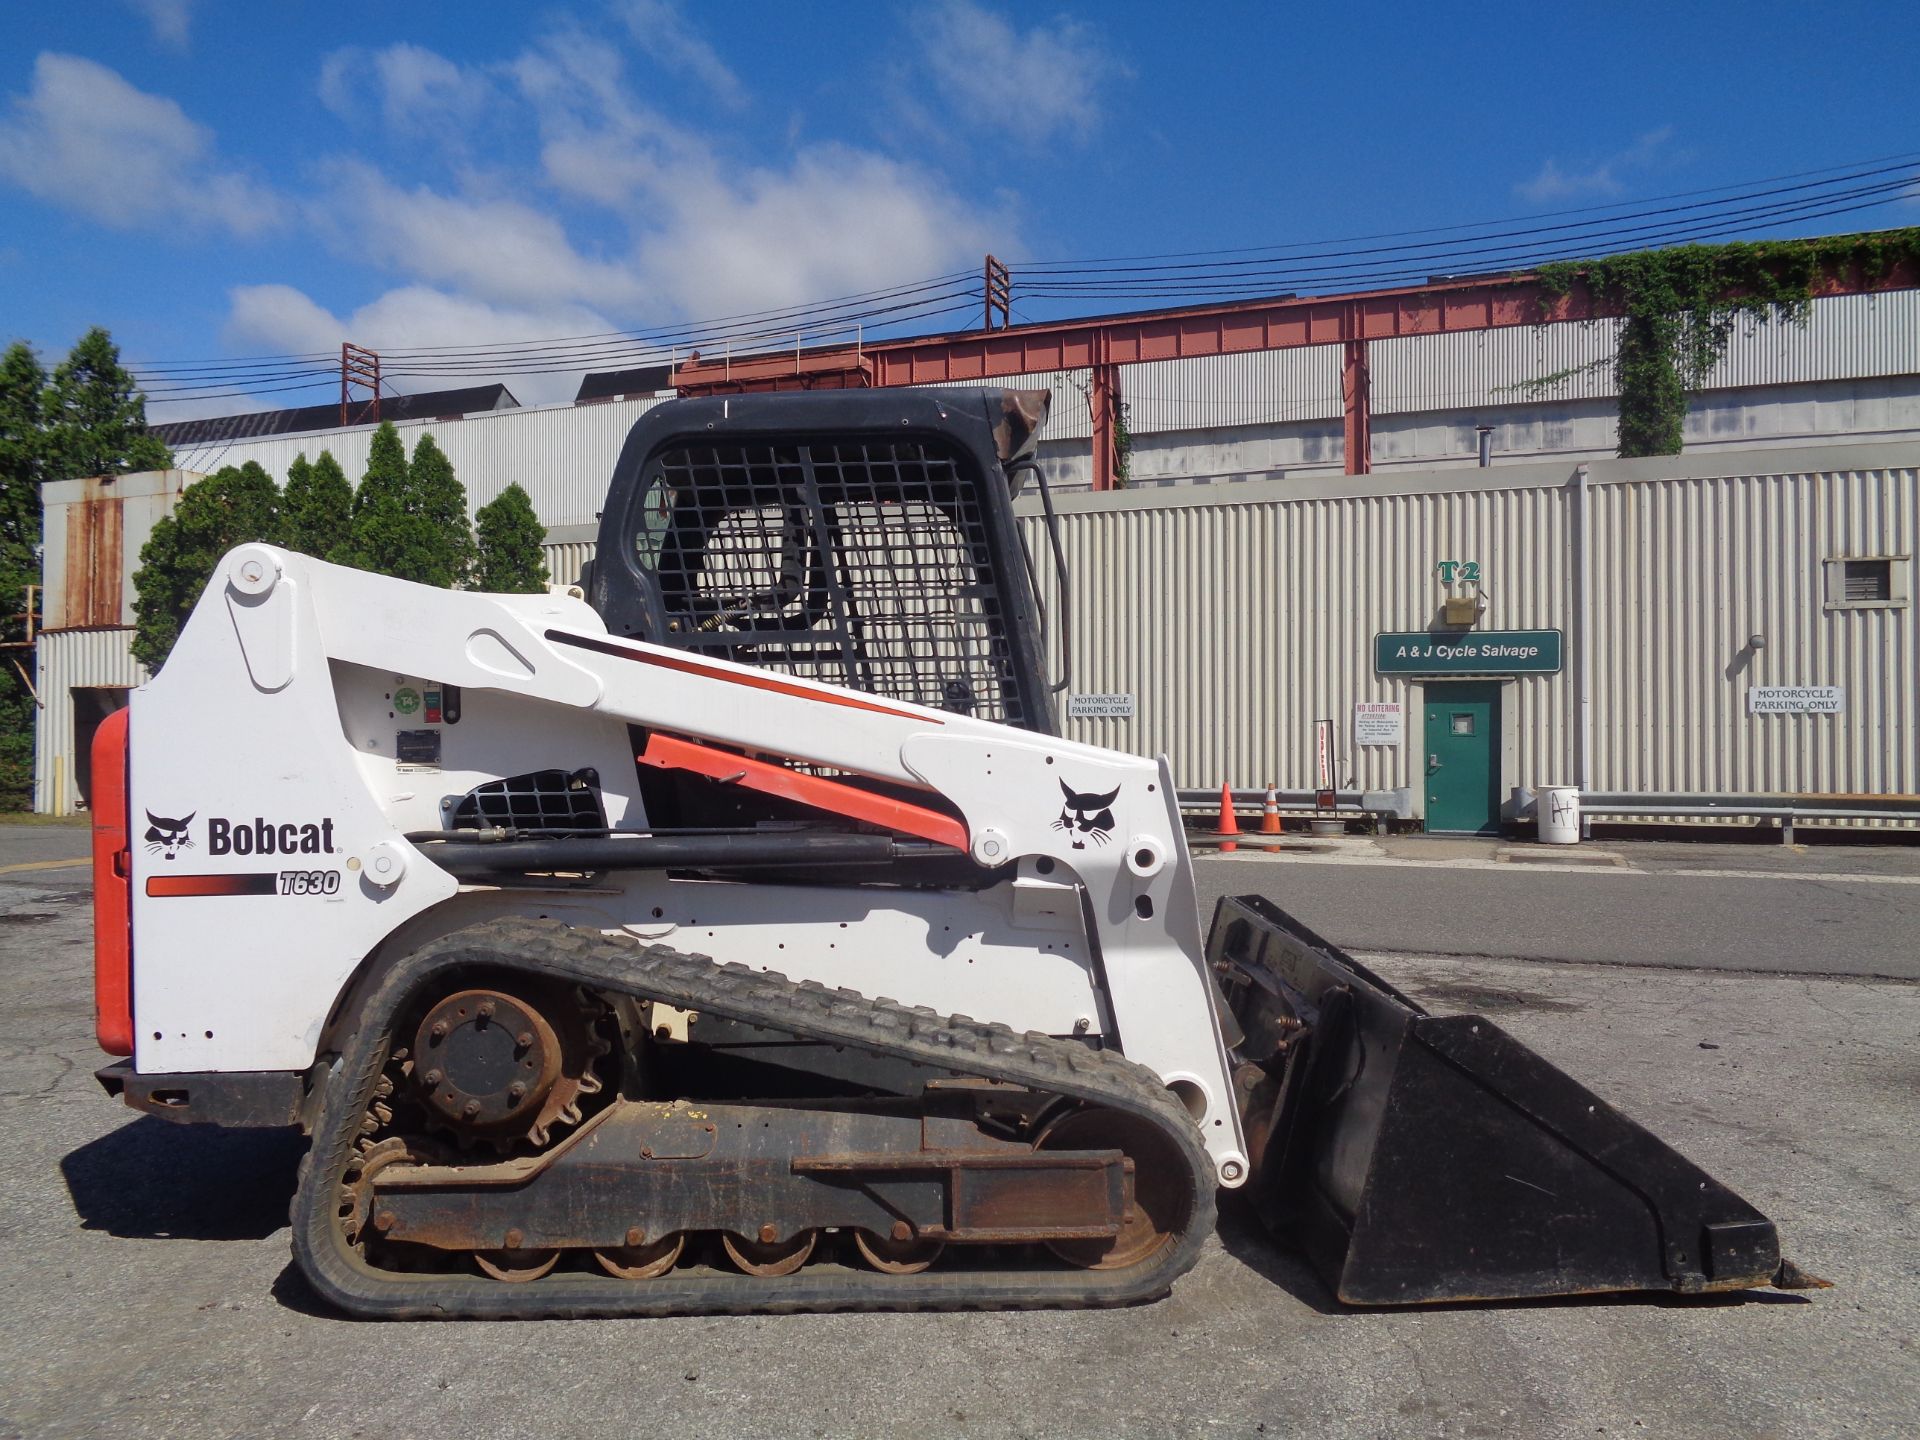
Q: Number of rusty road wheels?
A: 4